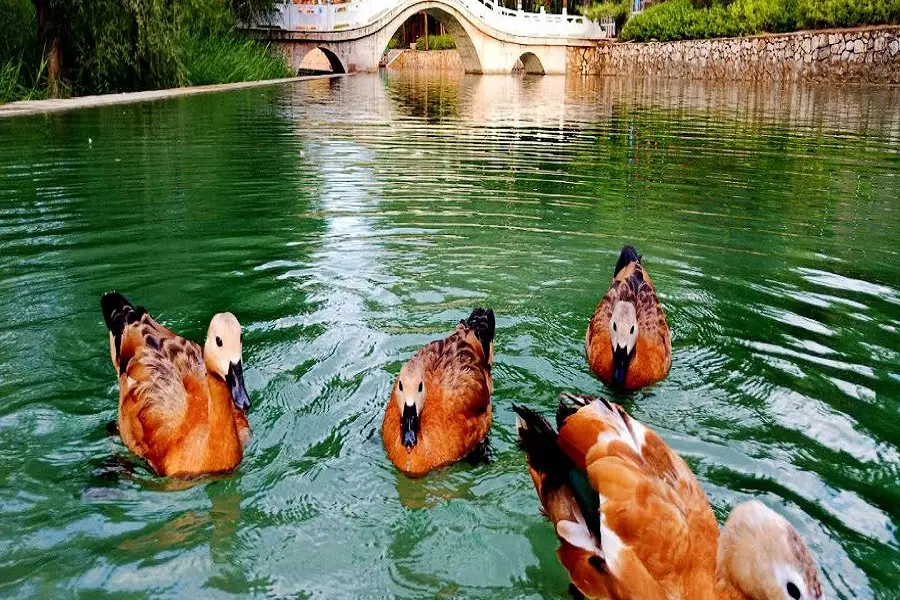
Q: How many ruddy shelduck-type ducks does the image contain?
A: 4